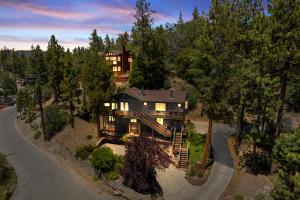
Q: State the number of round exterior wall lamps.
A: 2